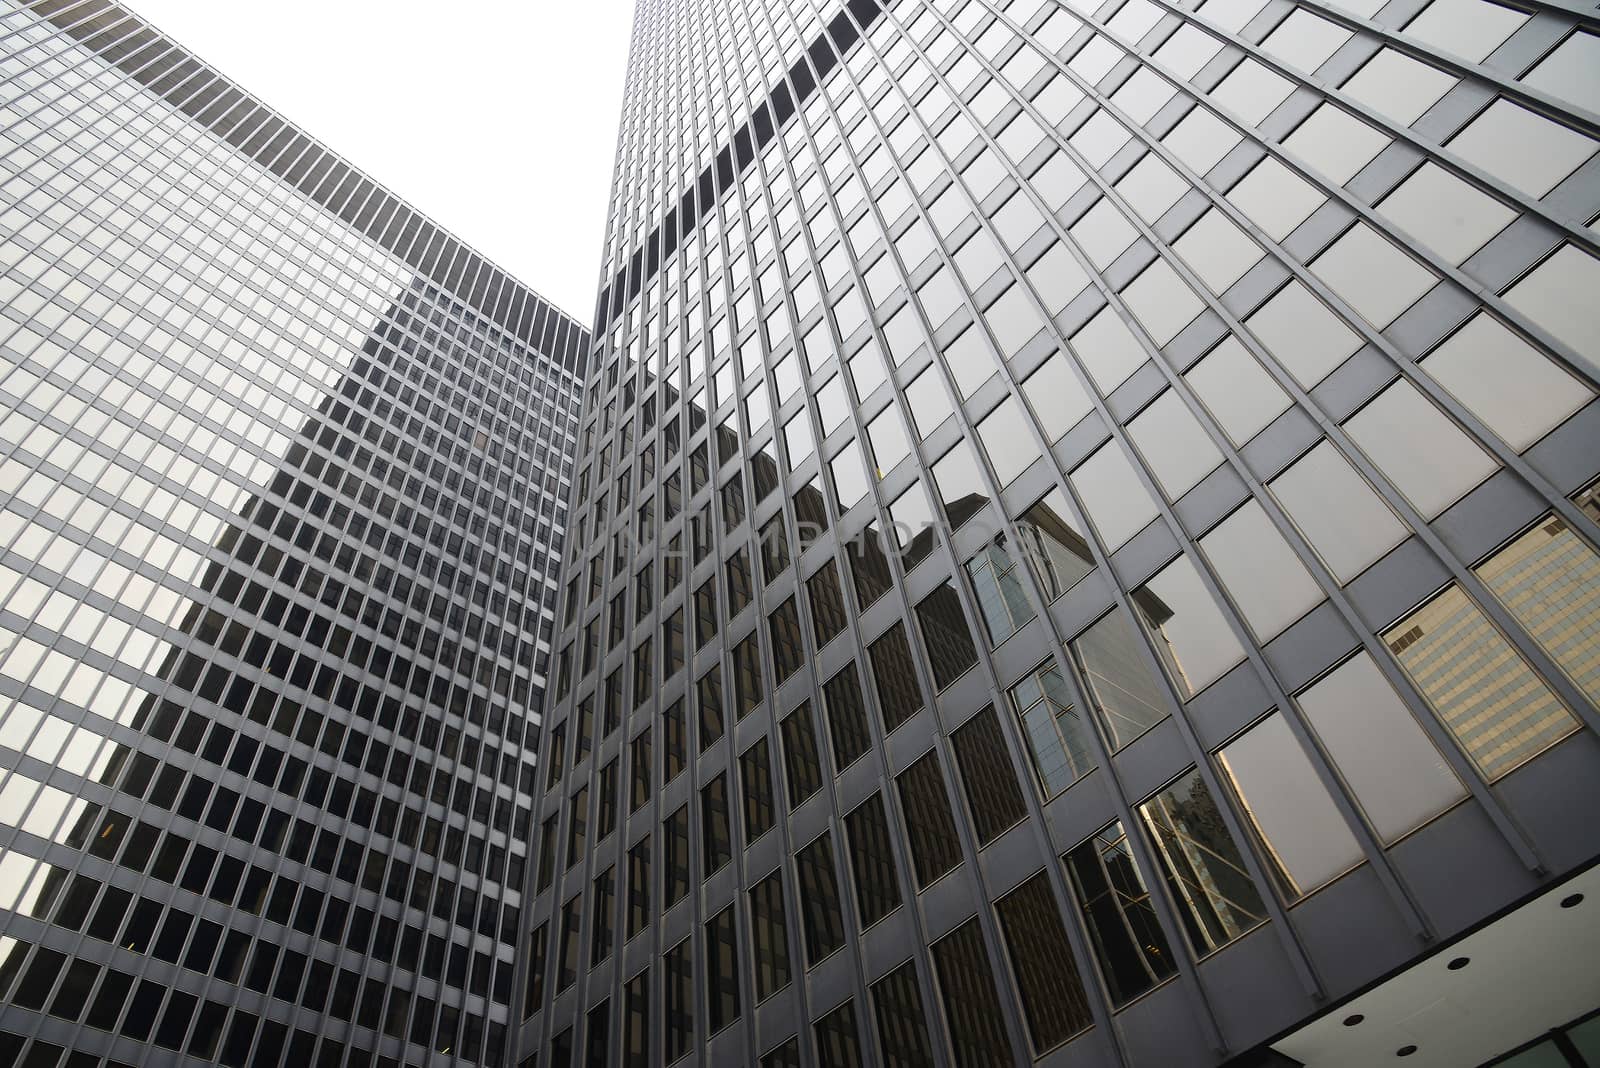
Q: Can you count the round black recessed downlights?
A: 4